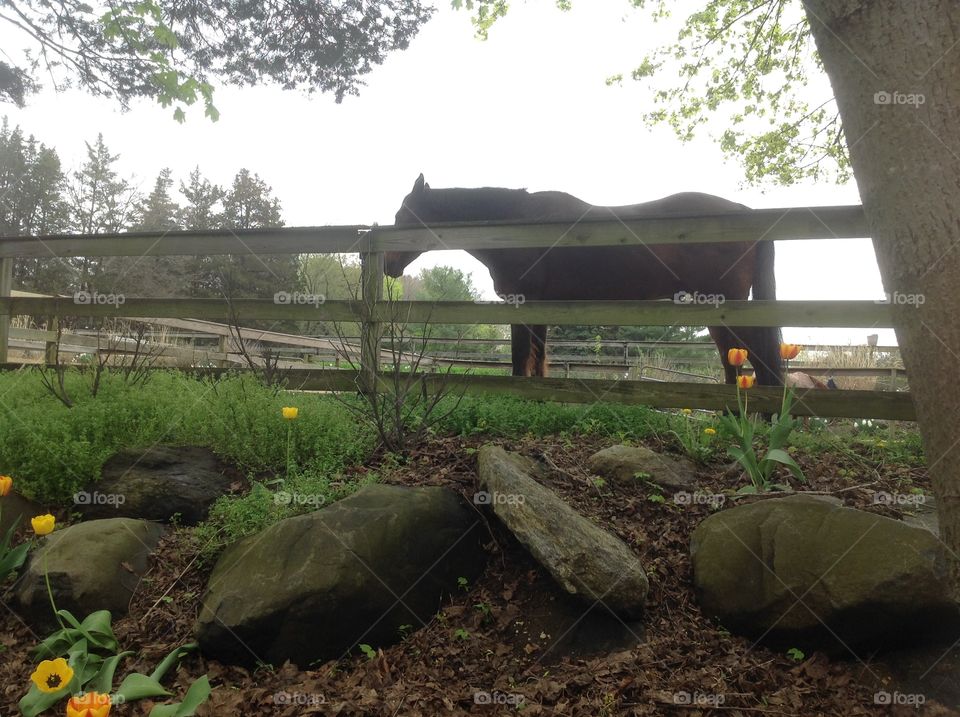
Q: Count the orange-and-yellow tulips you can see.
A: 5